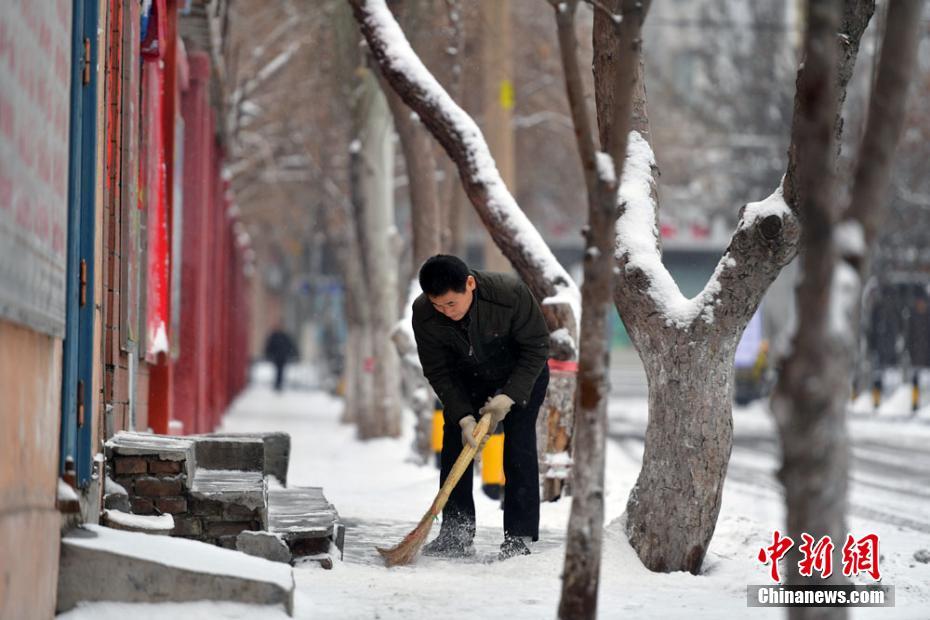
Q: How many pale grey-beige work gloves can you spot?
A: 2